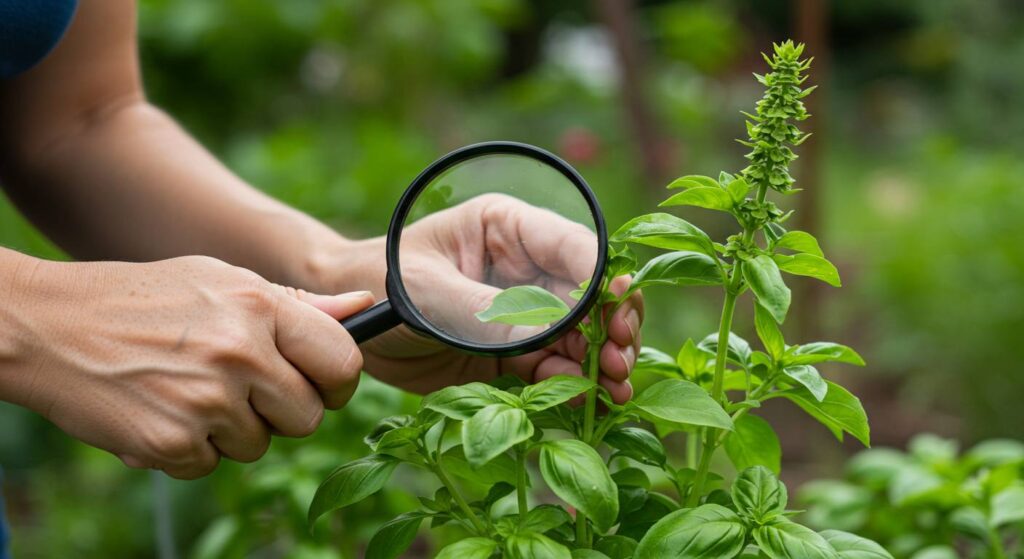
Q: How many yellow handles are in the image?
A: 0